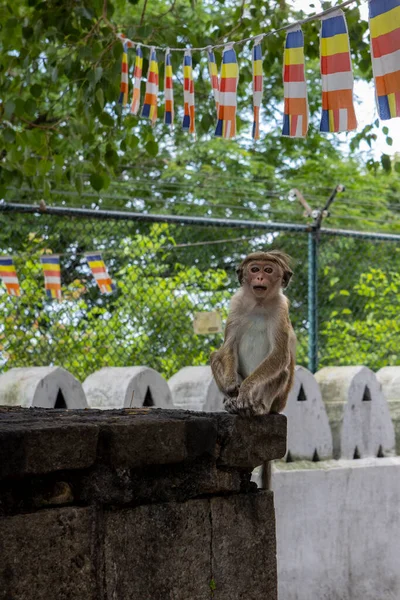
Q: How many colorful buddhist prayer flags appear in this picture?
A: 14